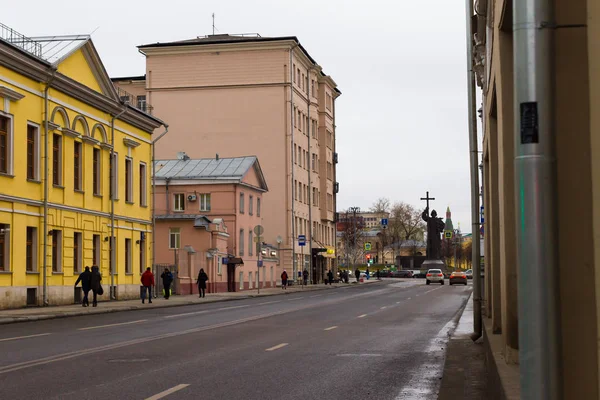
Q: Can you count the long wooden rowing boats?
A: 0